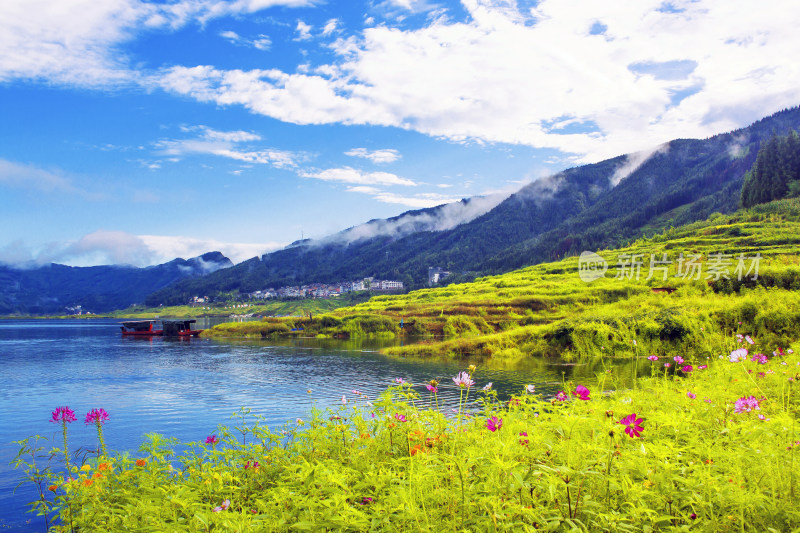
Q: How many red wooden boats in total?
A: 2